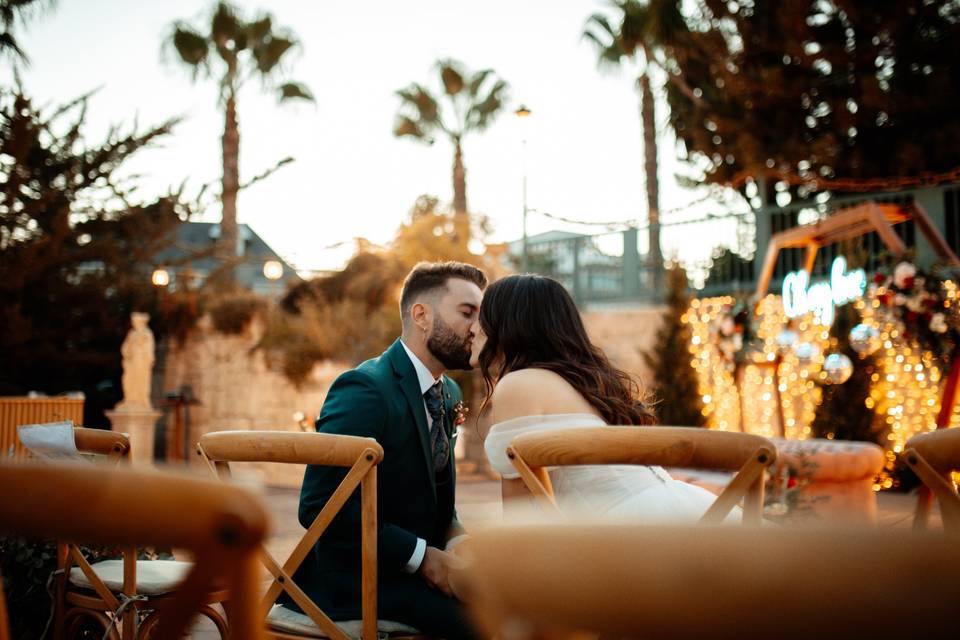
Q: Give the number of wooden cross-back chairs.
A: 6